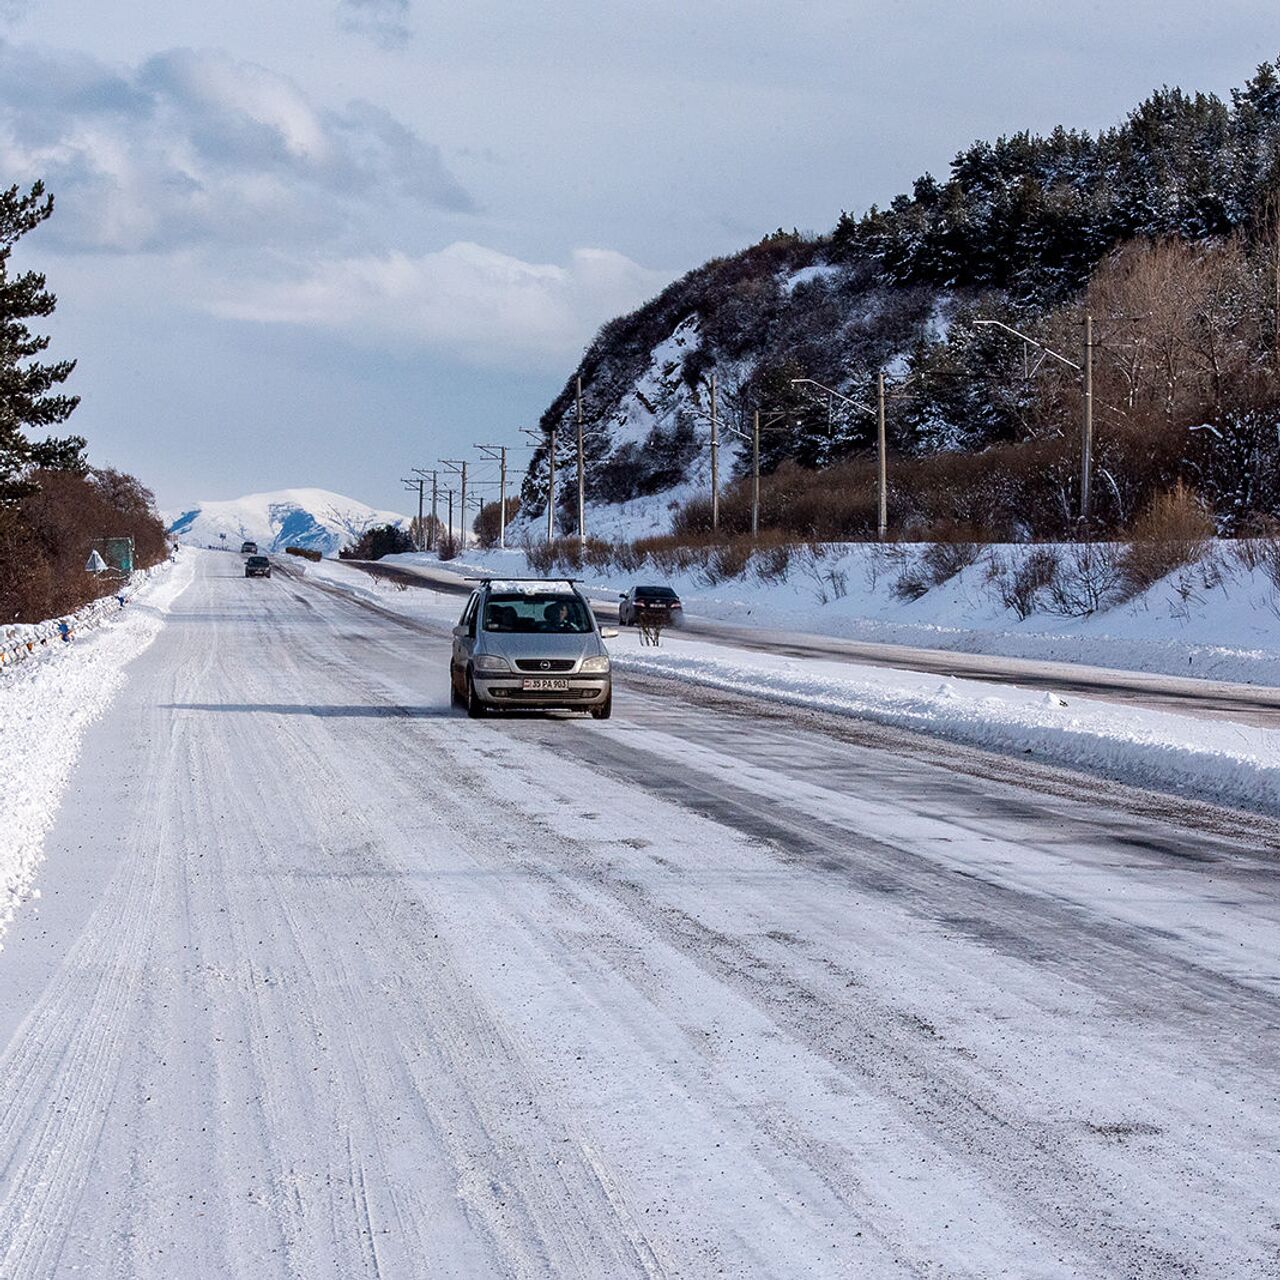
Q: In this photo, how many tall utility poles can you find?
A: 12